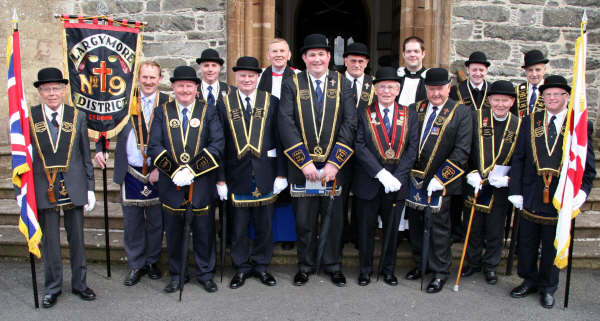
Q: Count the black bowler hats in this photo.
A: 12